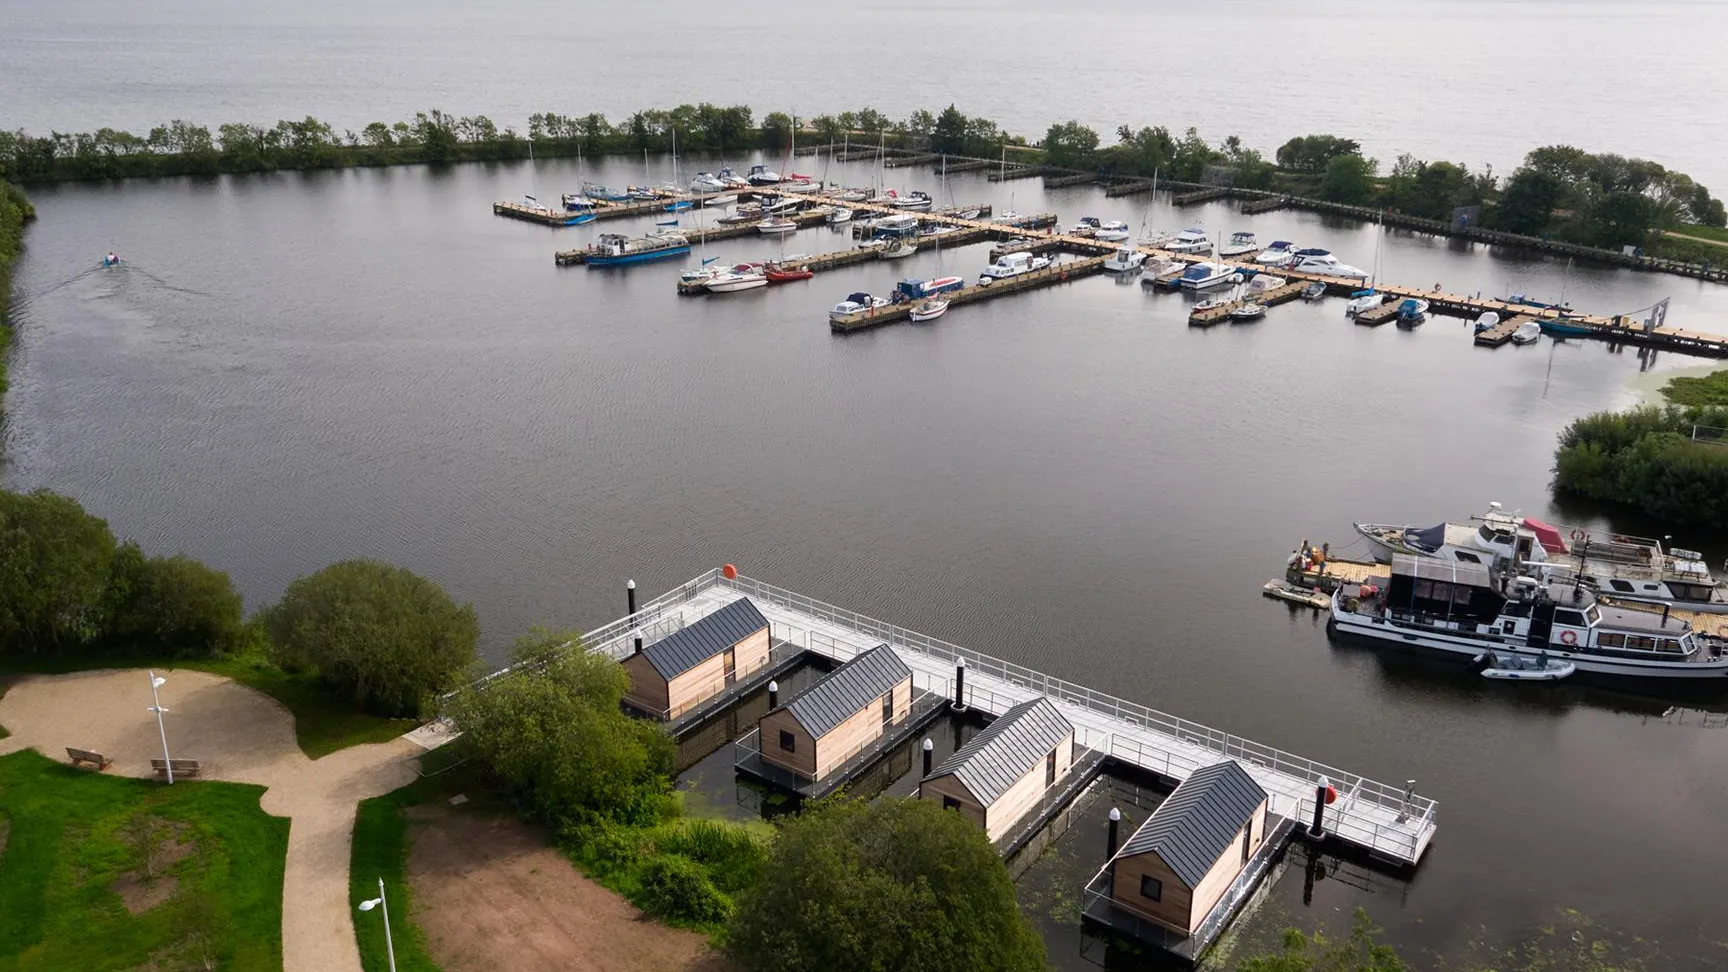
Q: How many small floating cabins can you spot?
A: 4